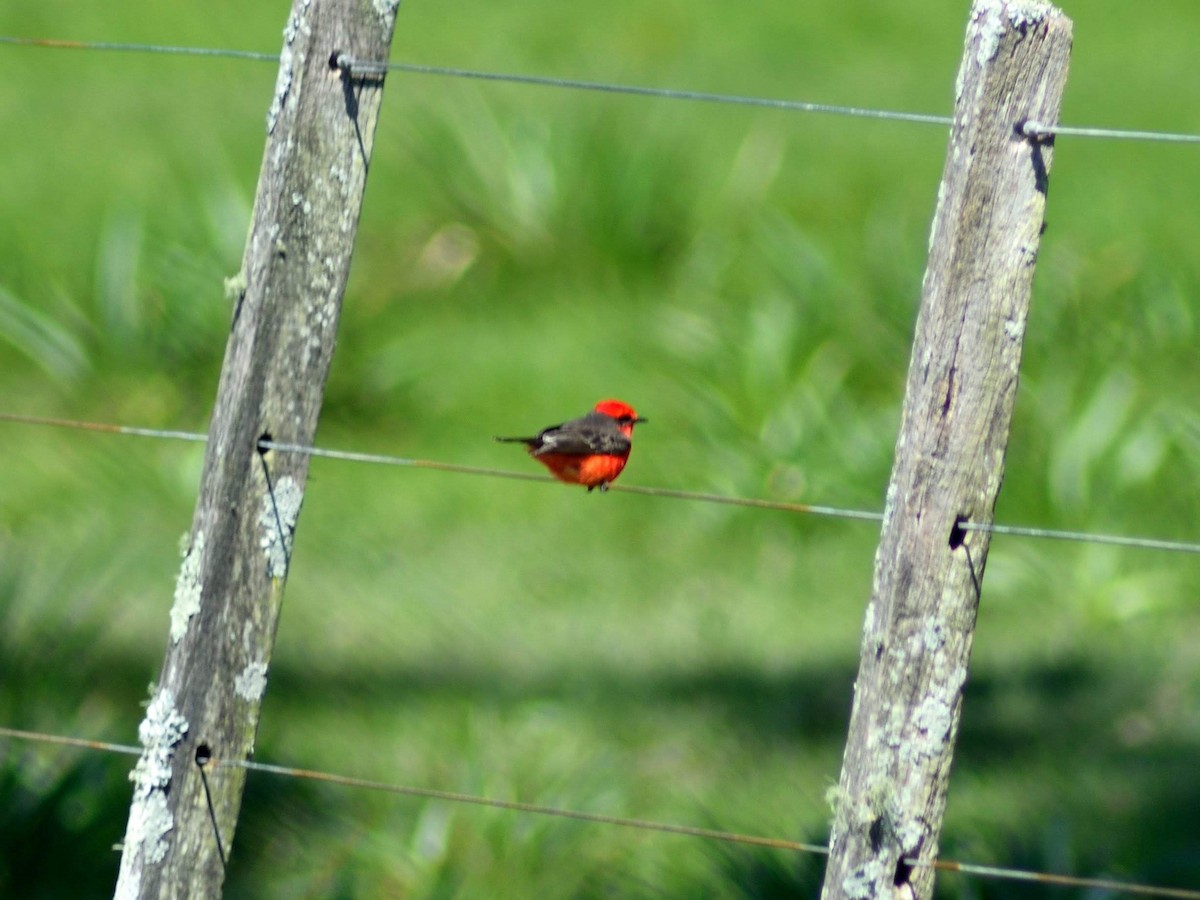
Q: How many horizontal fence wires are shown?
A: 3